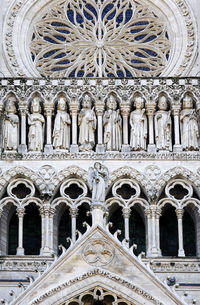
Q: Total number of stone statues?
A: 9